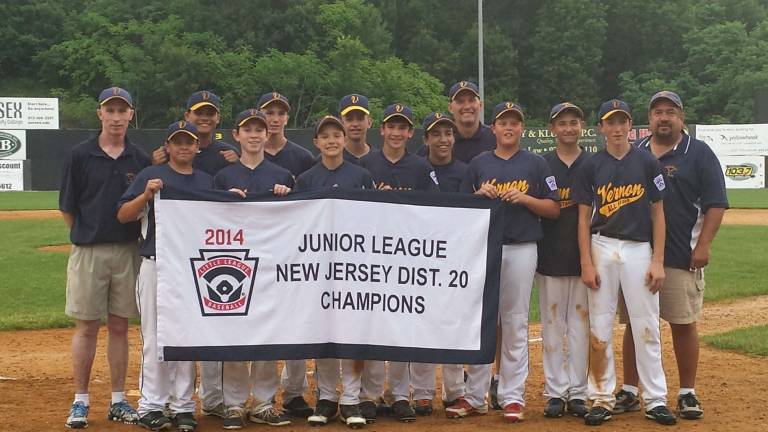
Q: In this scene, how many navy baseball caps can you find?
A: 14